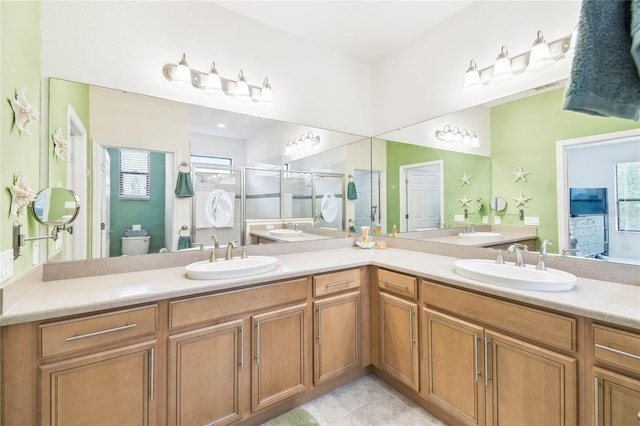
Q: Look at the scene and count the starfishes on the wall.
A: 2